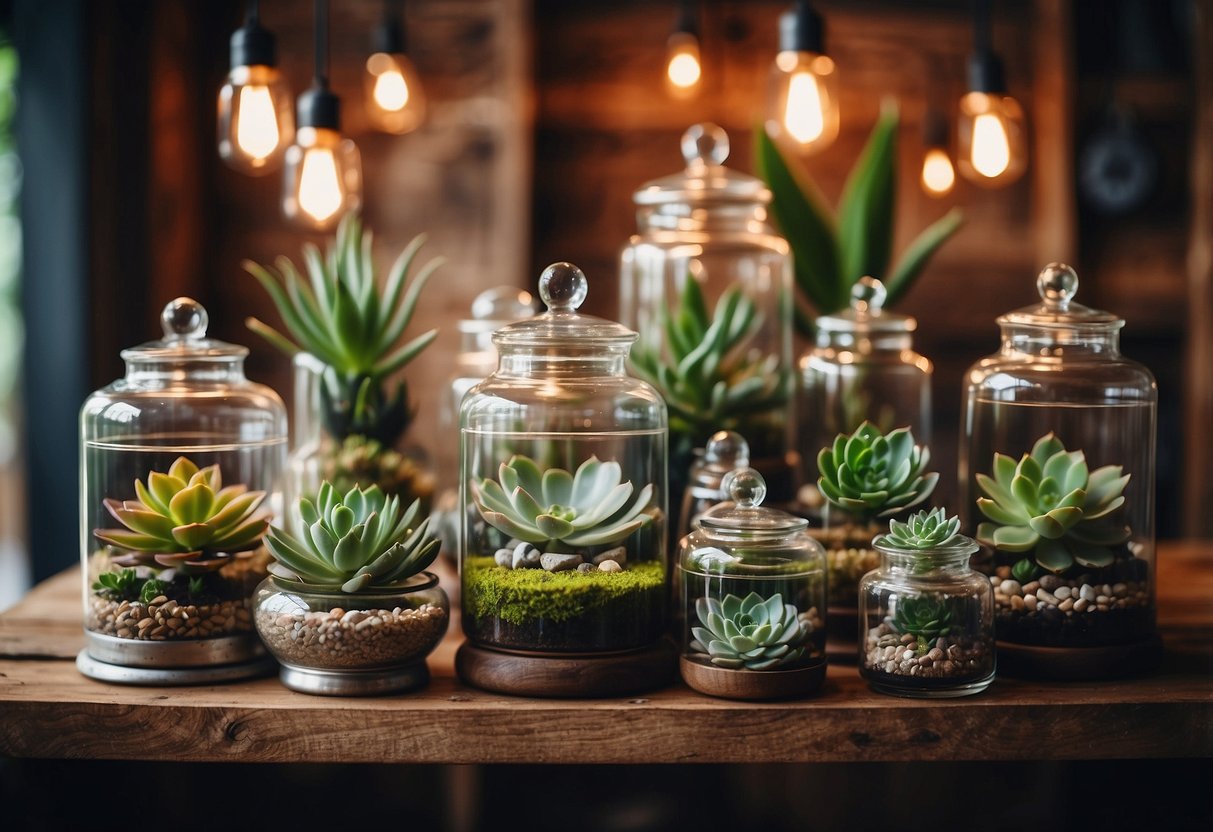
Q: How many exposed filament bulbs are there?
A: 7